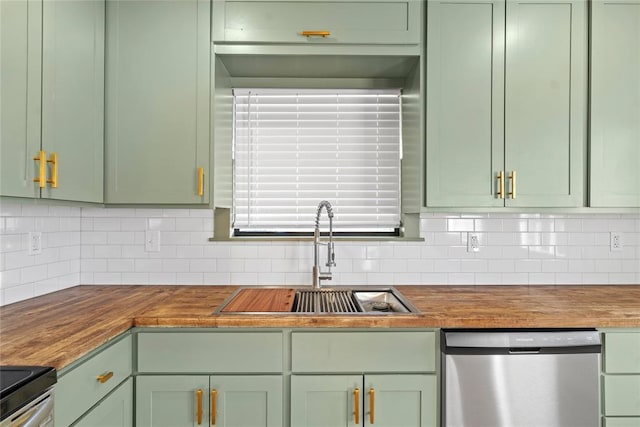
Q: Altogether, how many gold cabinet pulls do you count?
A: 11